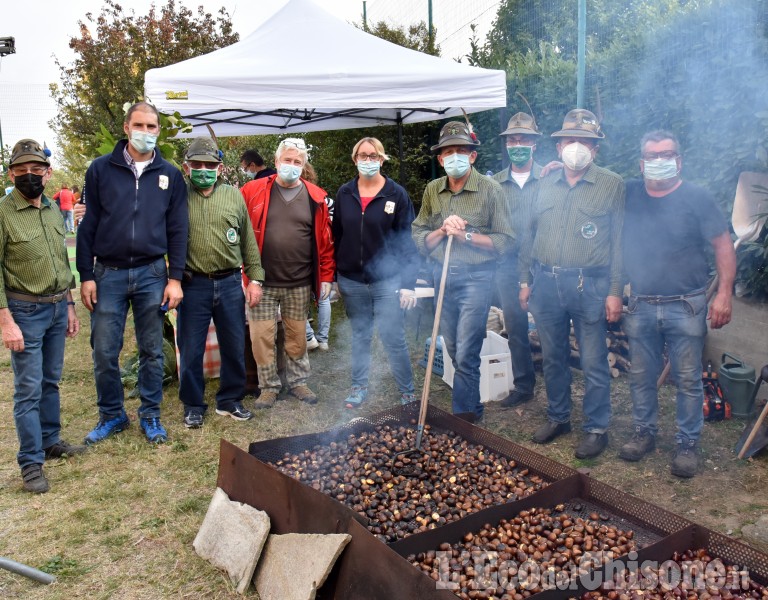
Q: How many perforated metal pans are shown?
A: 3